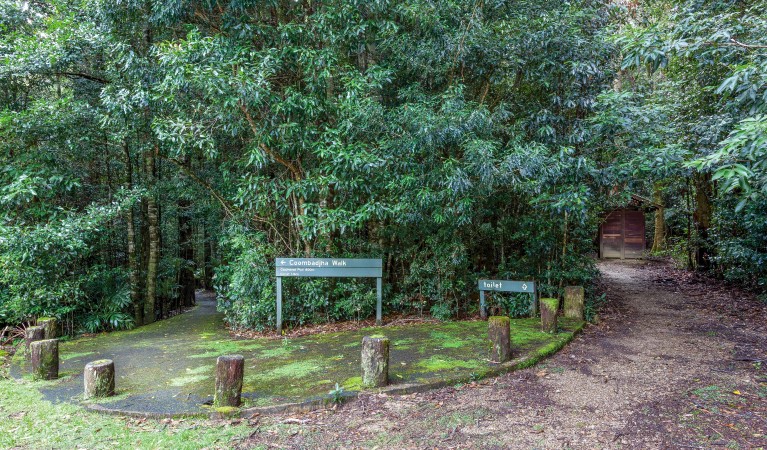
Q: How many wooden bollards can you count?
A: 9